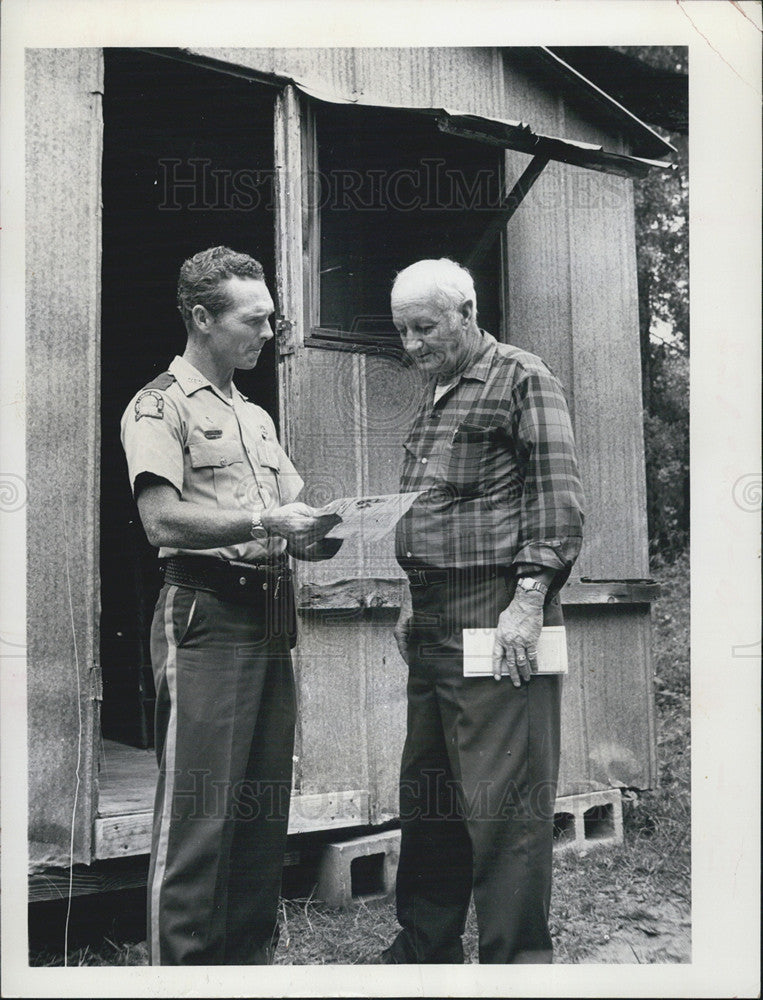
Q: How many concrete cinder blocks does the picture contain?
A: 2